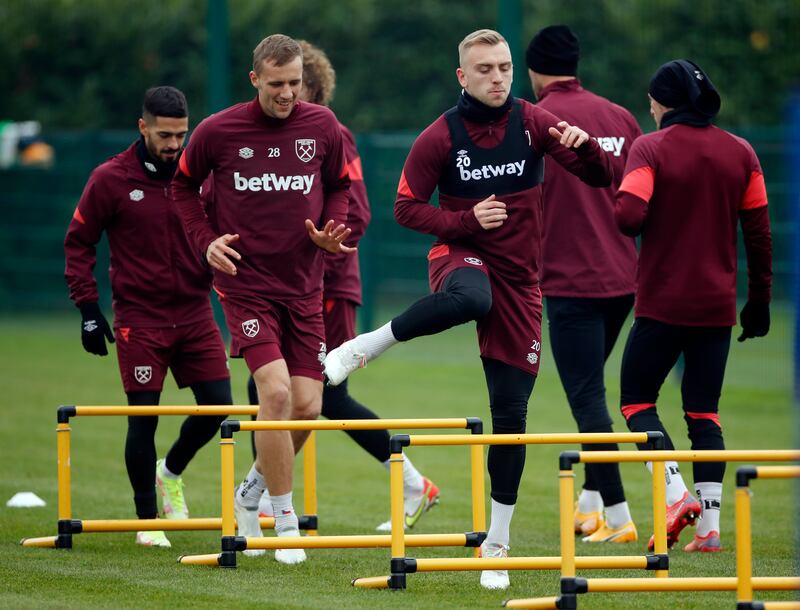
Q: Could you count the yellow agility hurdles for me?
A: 5